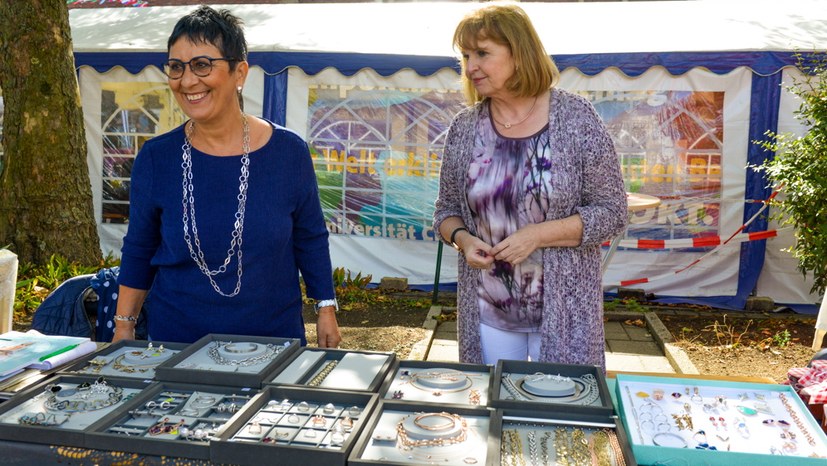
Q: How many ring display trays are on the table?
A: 1